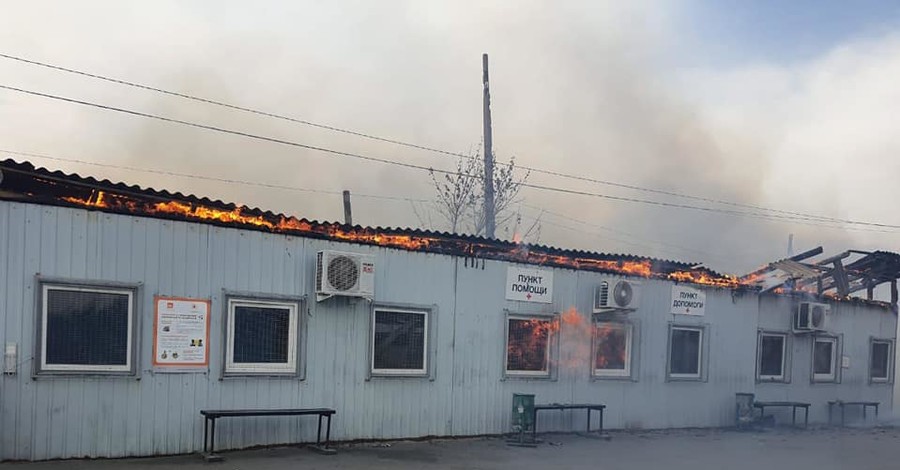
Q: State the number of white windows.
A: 9